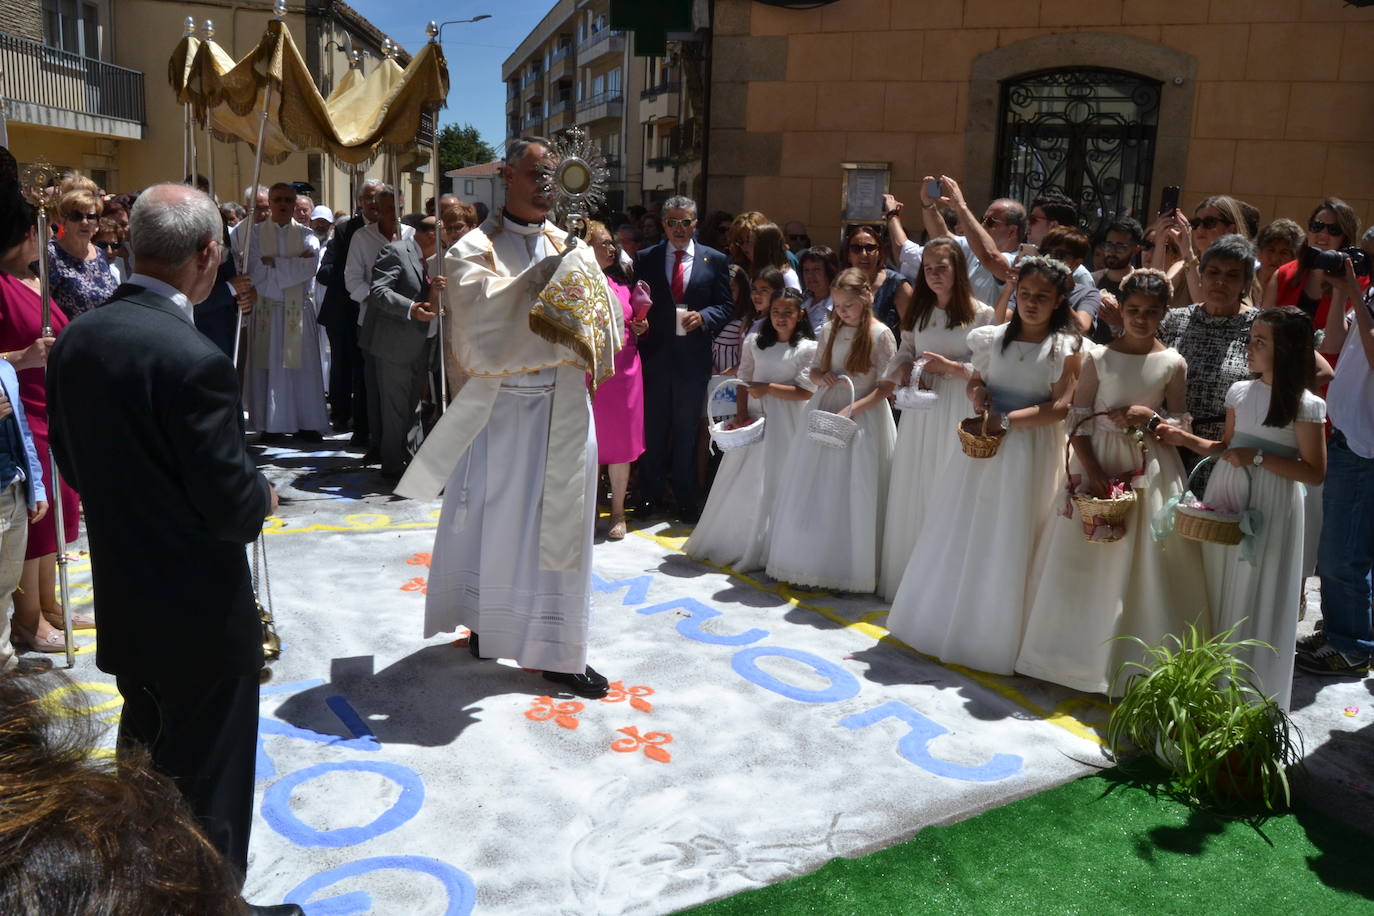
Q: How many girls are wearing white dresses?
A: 6